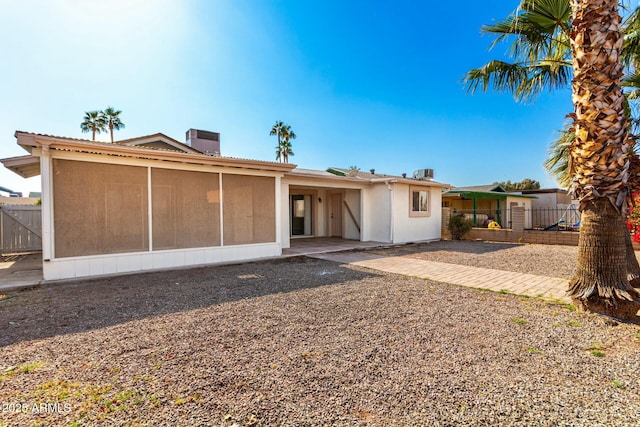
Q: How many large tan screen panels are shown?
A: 3